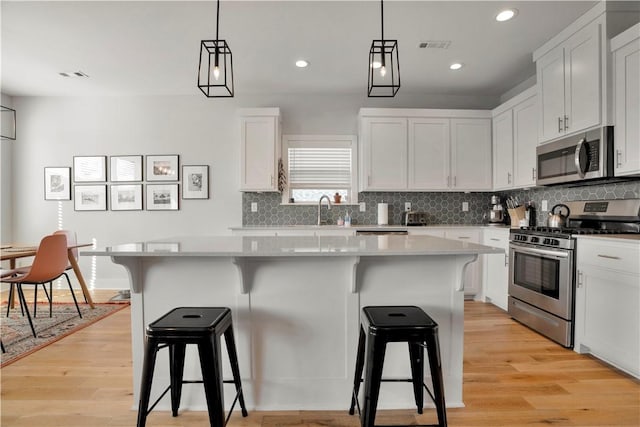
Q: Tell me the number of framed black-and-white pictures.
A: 8